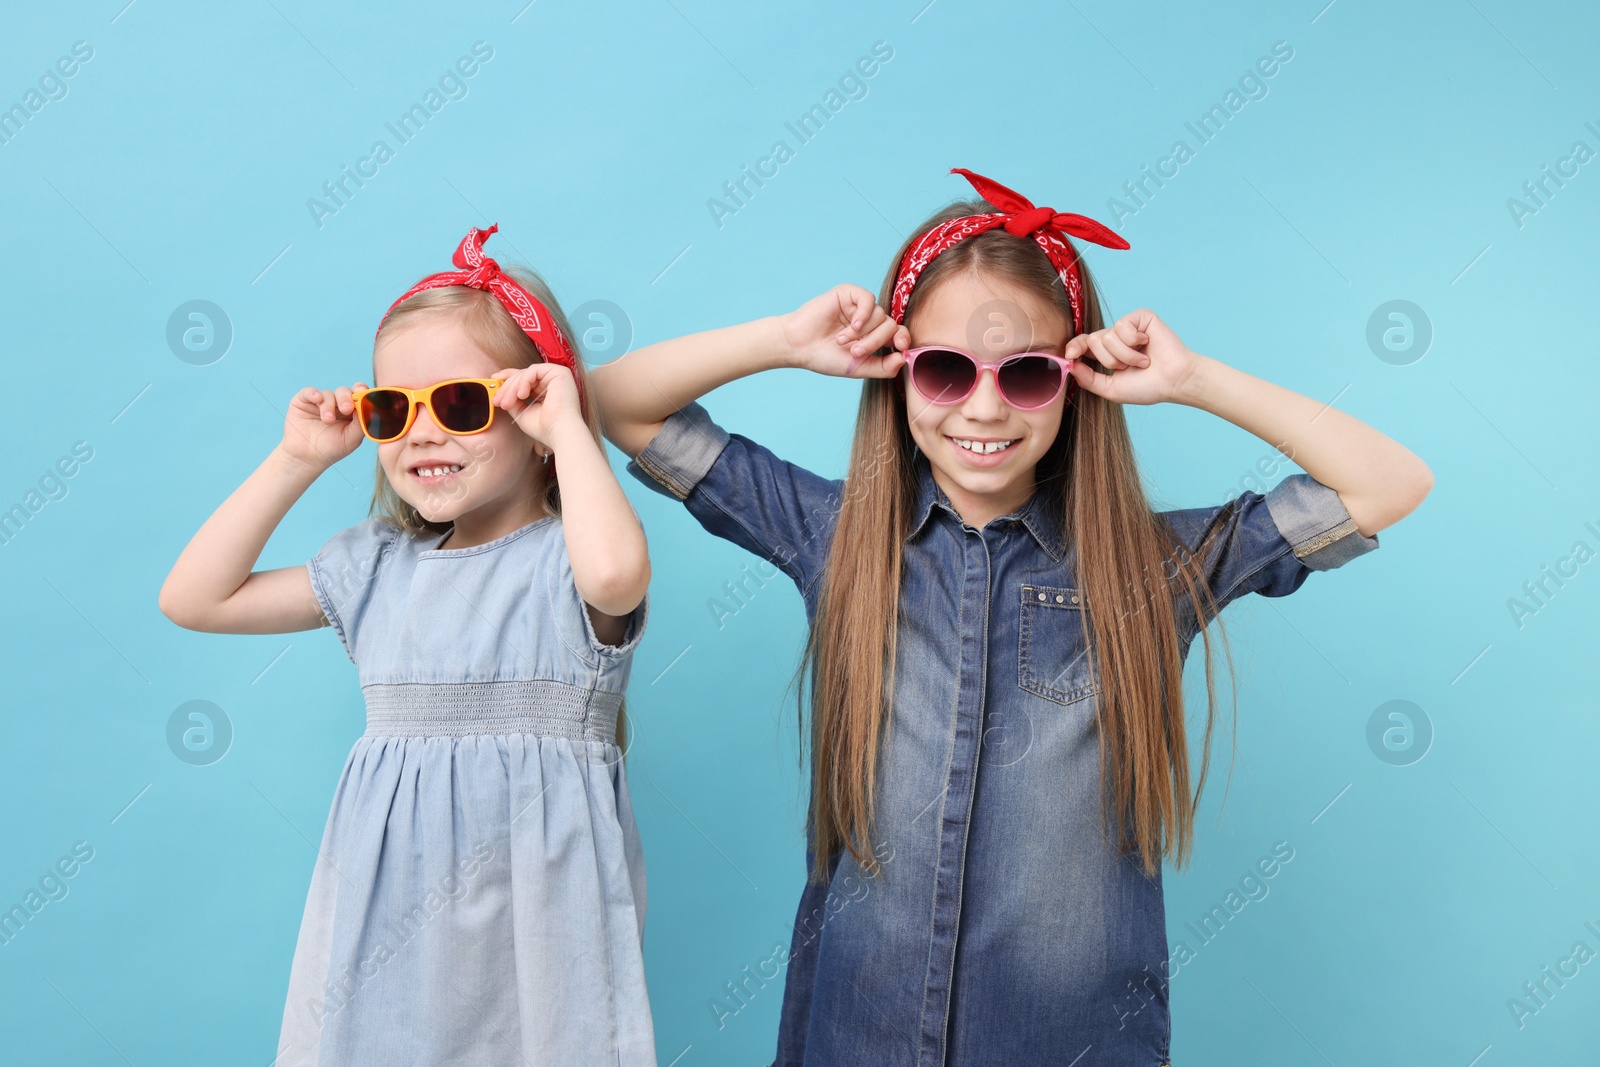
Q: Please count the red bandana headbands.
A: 2